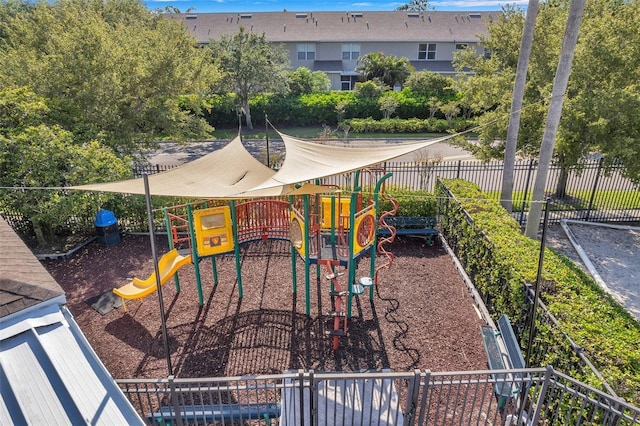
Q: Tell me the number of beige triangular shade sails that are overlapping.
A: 2